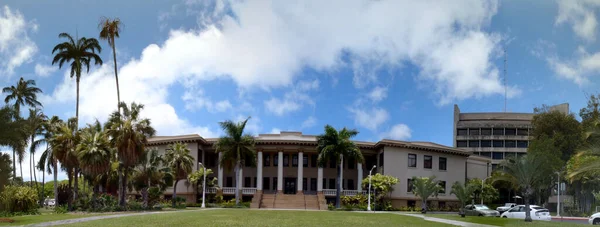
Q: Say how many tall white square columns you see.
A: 8